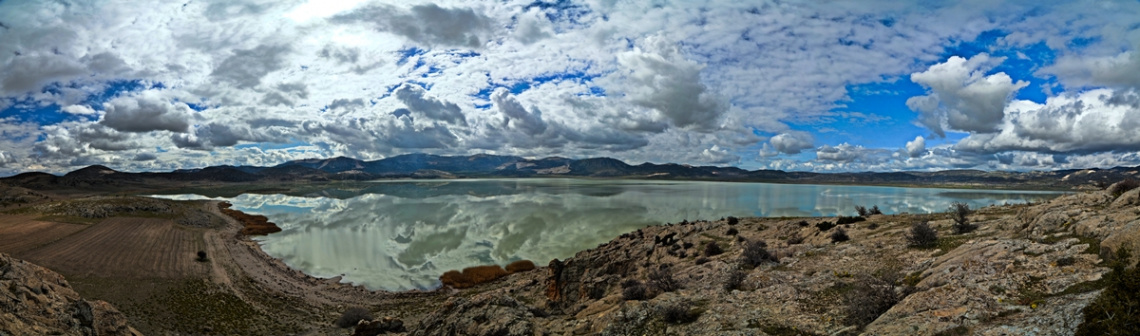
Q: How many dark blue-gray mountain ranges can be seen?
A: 1